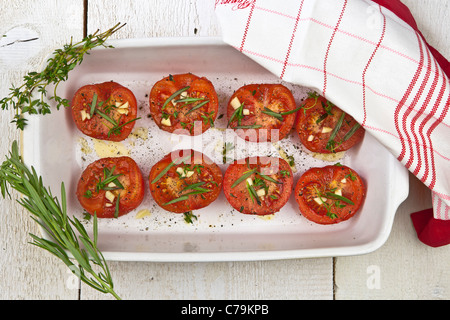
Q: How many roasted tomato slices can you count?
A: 8